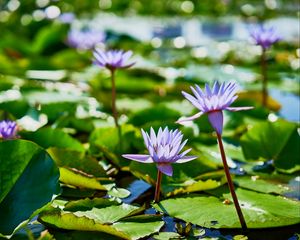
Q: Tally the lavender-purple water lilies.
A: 6